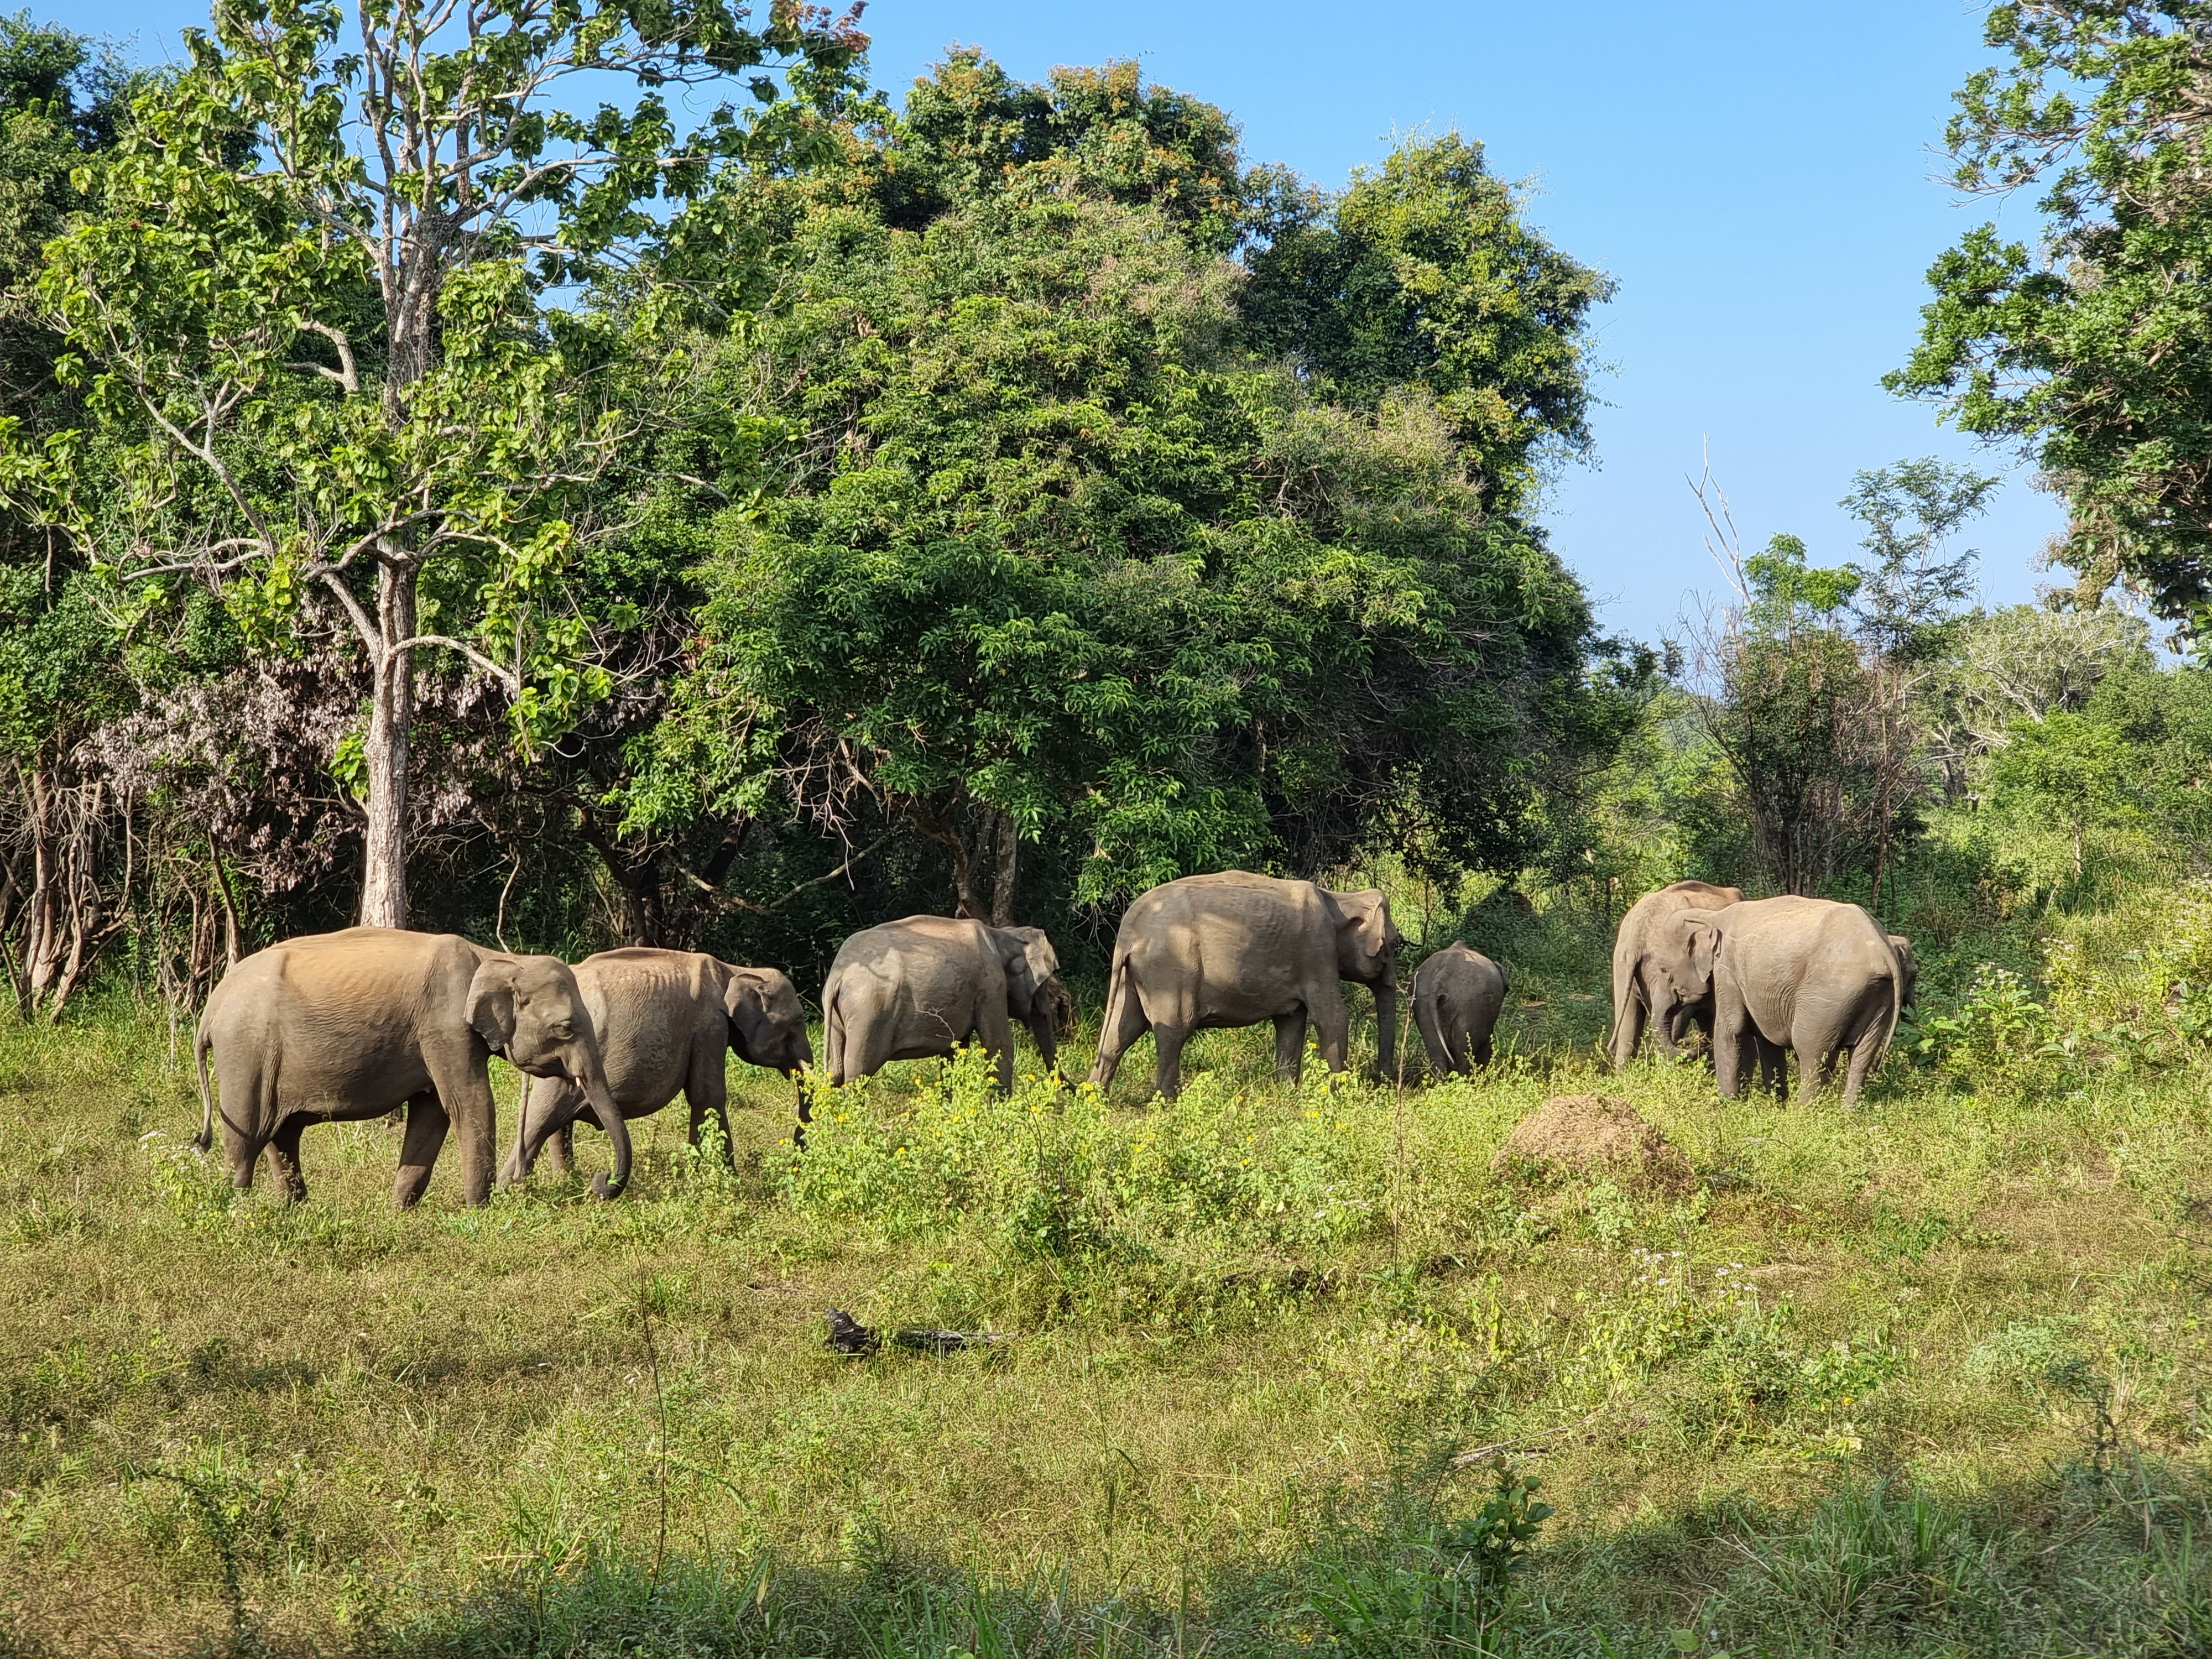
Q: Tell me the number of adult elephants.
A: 6